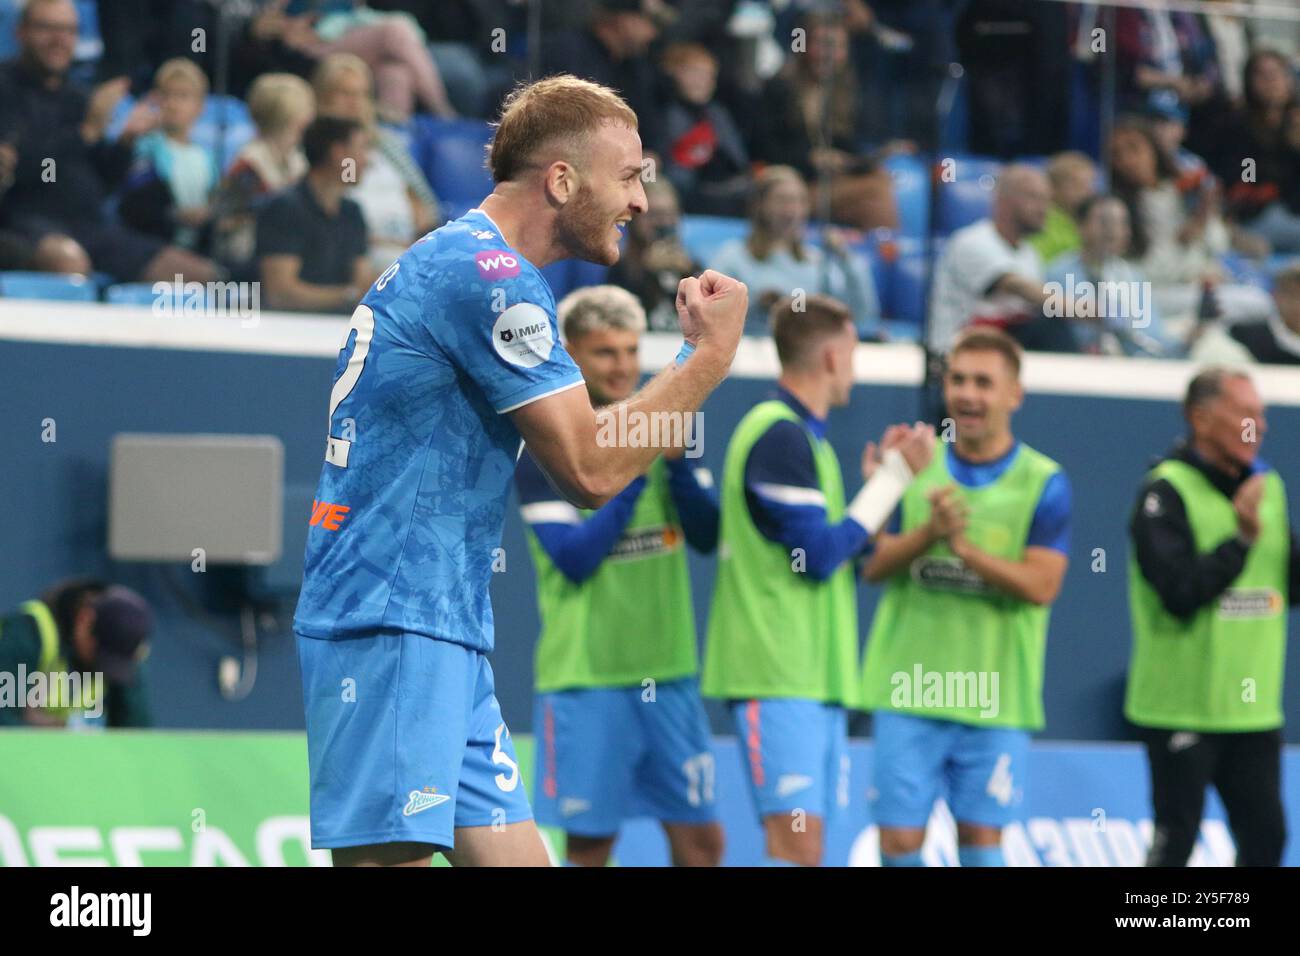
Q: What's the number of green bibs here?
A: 4